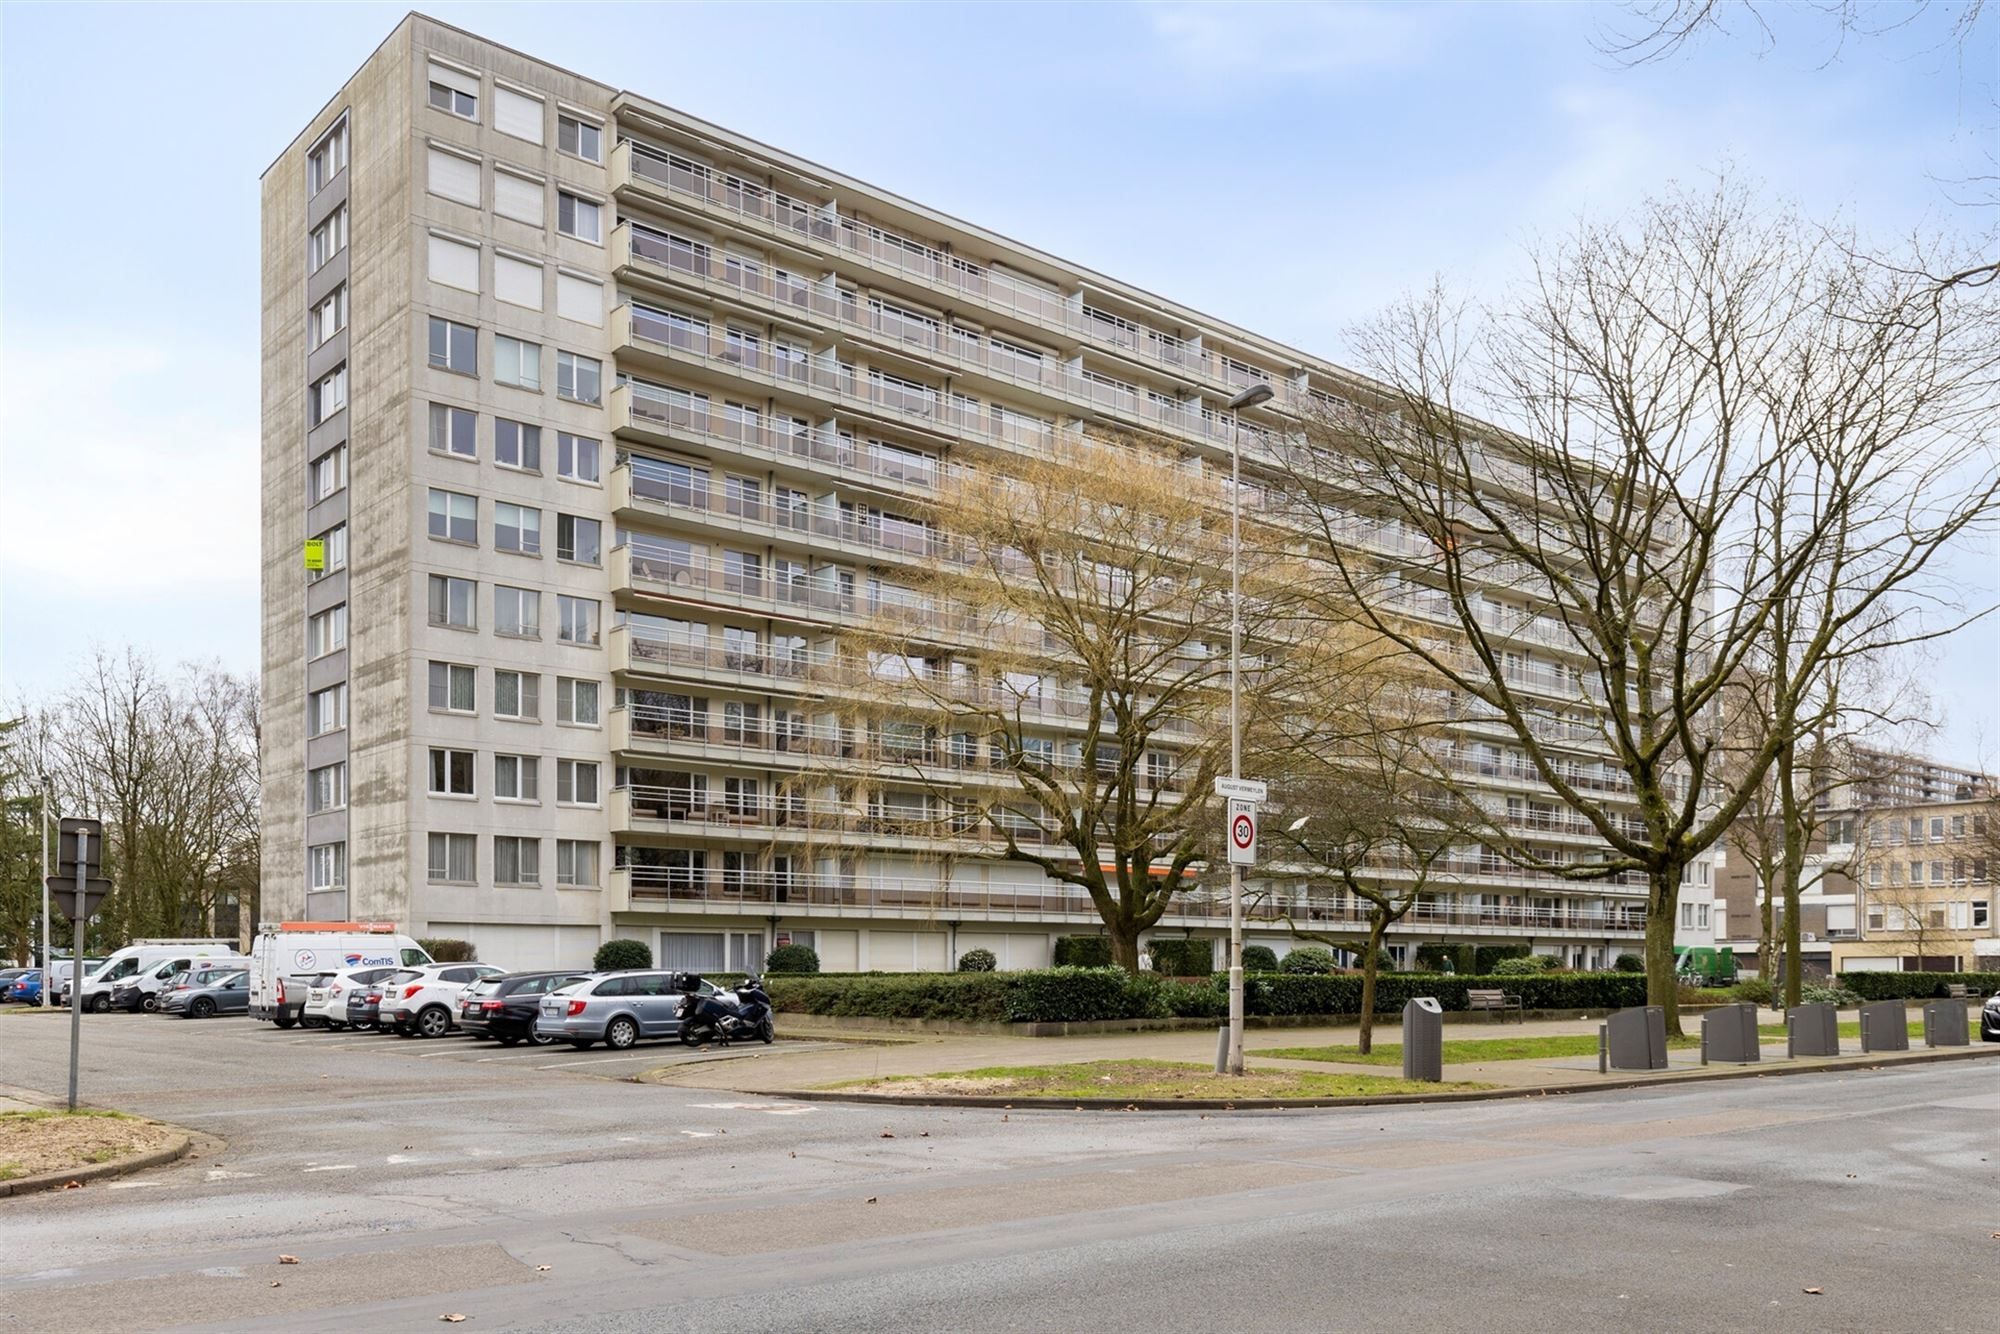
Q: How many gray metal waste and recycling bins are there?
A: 6